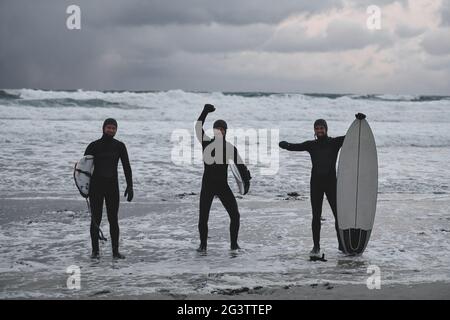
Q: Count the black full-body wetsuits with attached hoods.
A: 3